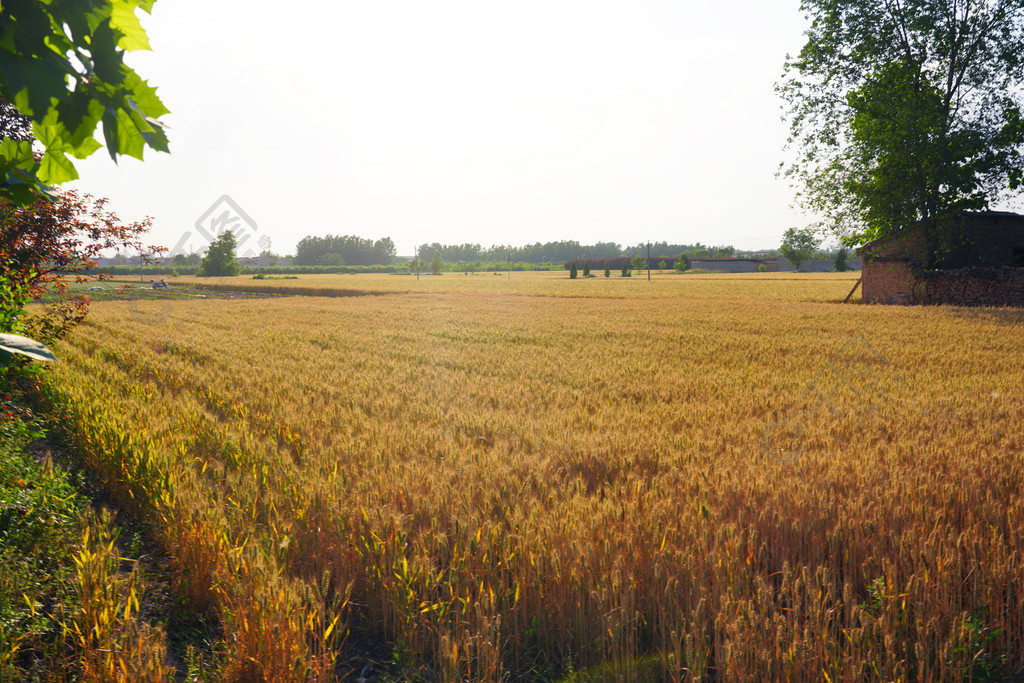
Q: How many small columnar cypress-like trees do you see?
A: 4